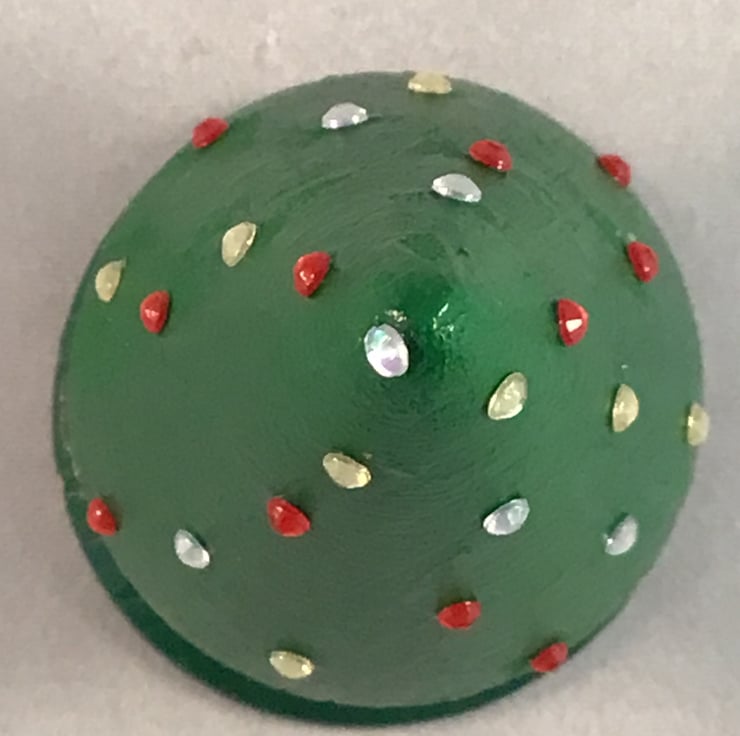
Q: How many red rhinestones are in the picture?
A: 11